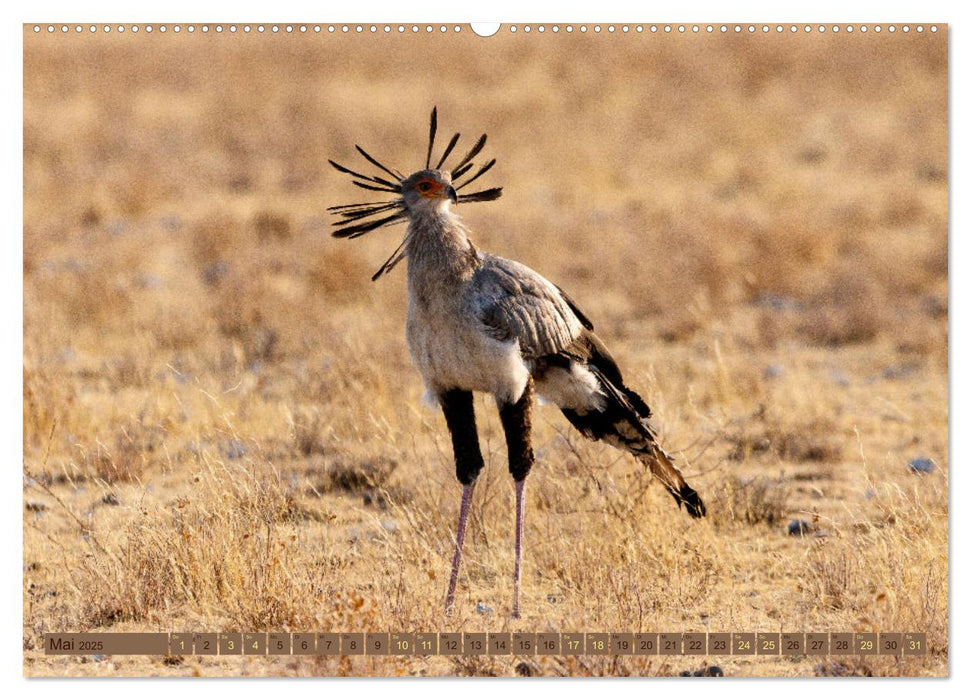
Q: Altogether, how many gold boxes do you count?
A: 11